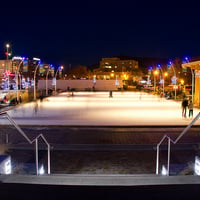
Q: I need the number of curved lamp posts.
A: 8